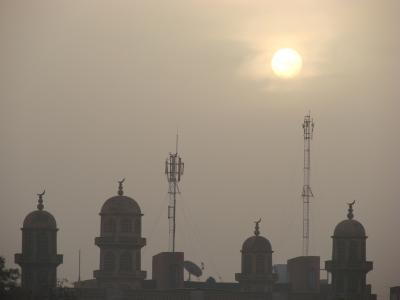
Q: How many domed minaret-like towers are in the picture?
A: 4